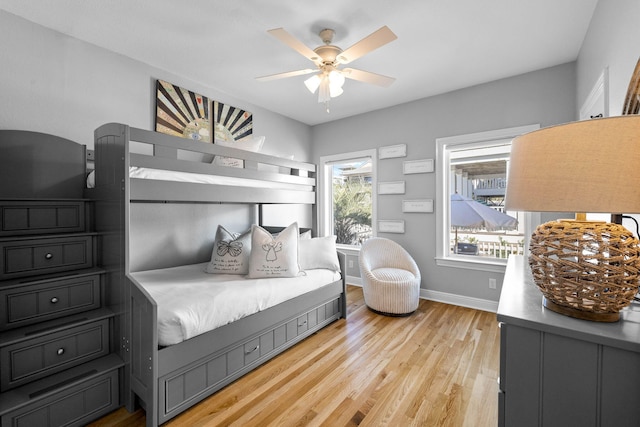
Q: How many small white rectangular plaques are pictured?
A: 5